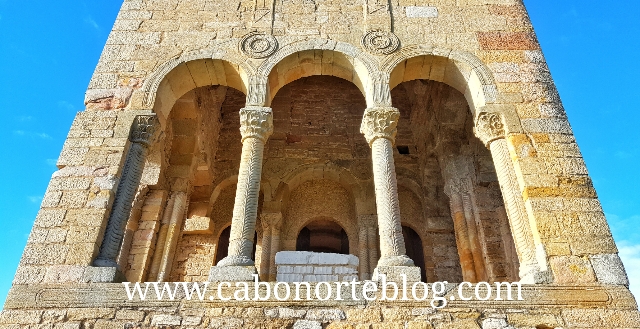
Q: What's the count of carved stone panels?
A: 2